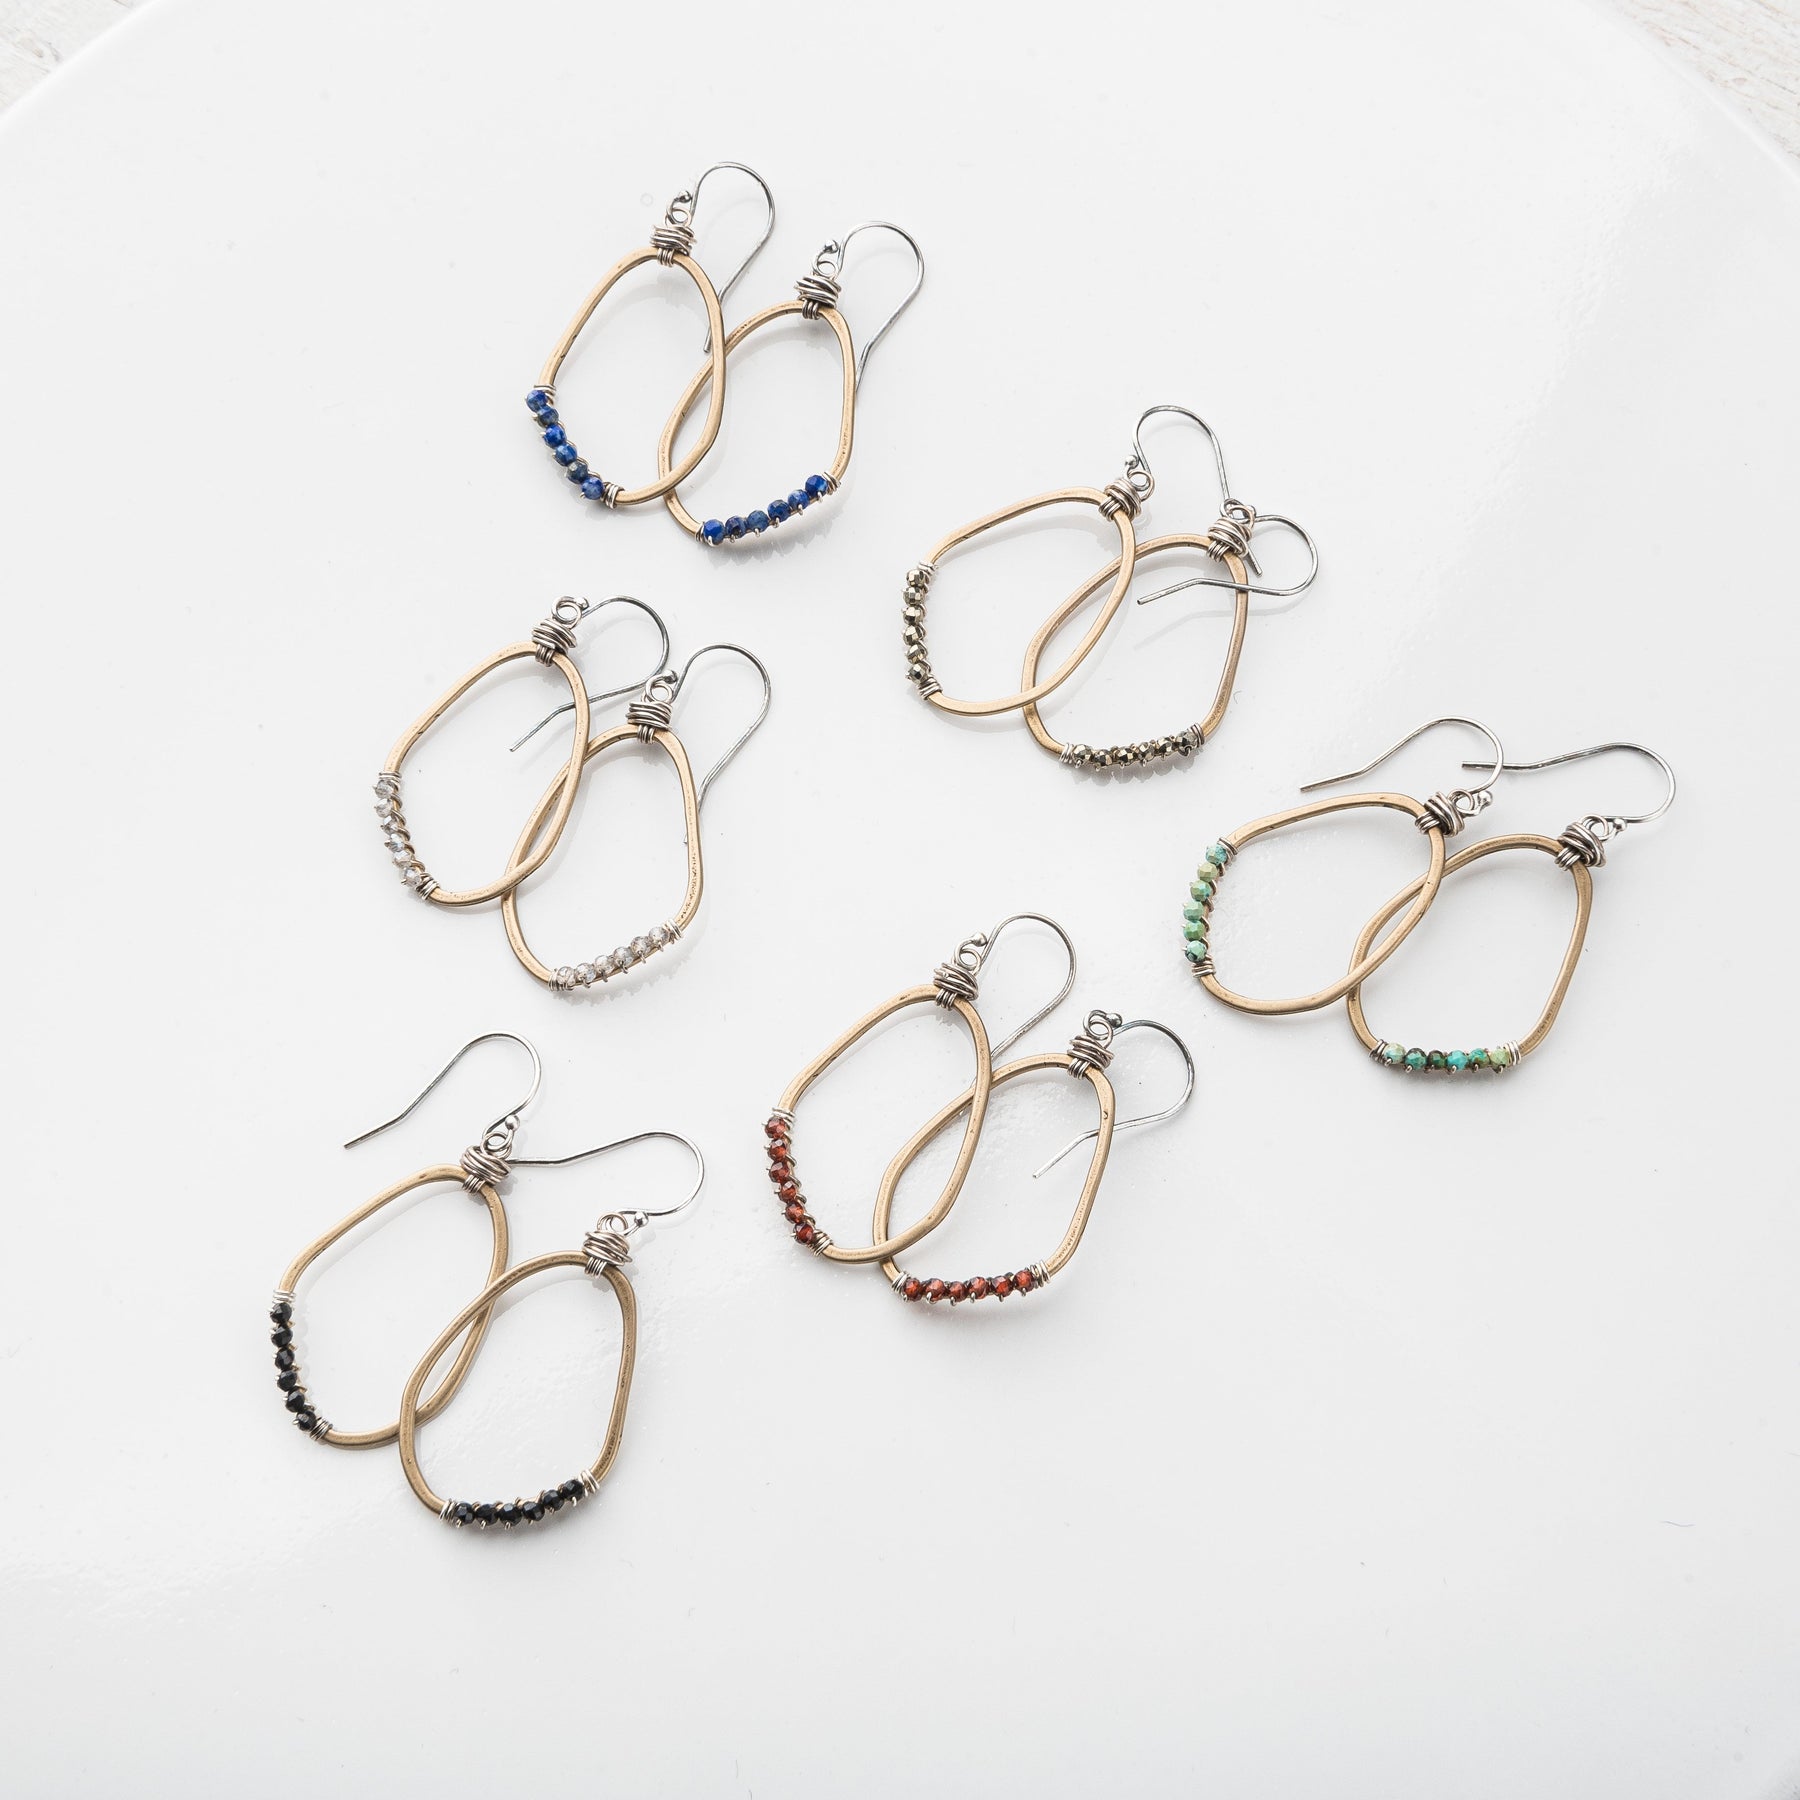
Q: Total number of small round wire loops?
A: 12